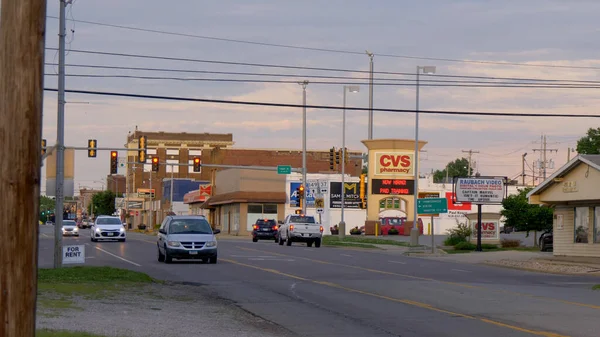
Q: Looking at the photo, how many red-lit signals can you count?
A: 4